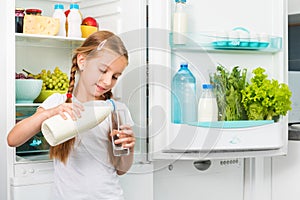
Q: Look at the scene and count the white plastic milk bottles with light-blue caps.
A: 2